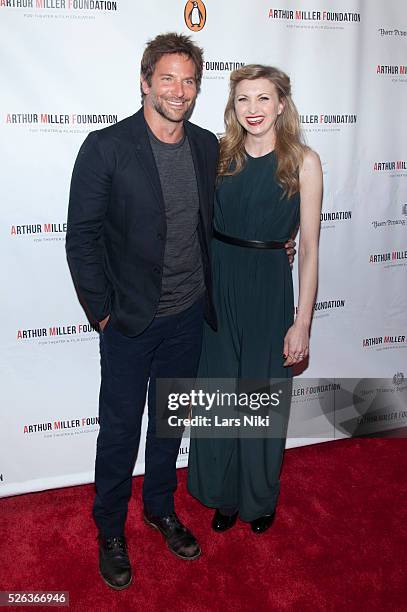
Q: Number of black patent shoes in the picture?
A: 2